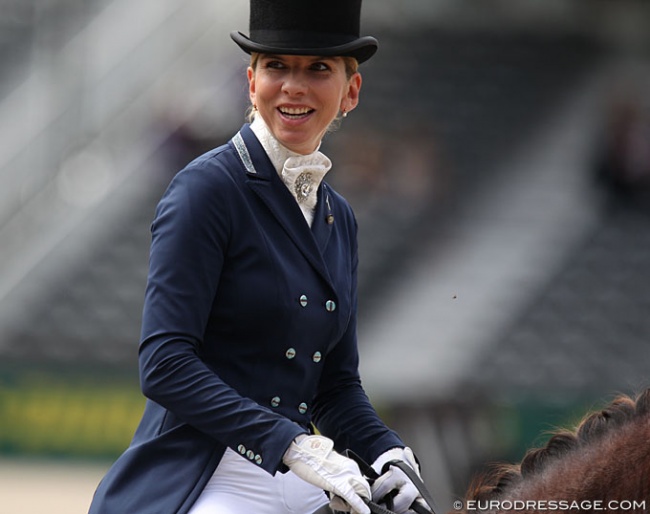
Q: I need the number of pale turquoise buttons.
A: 9